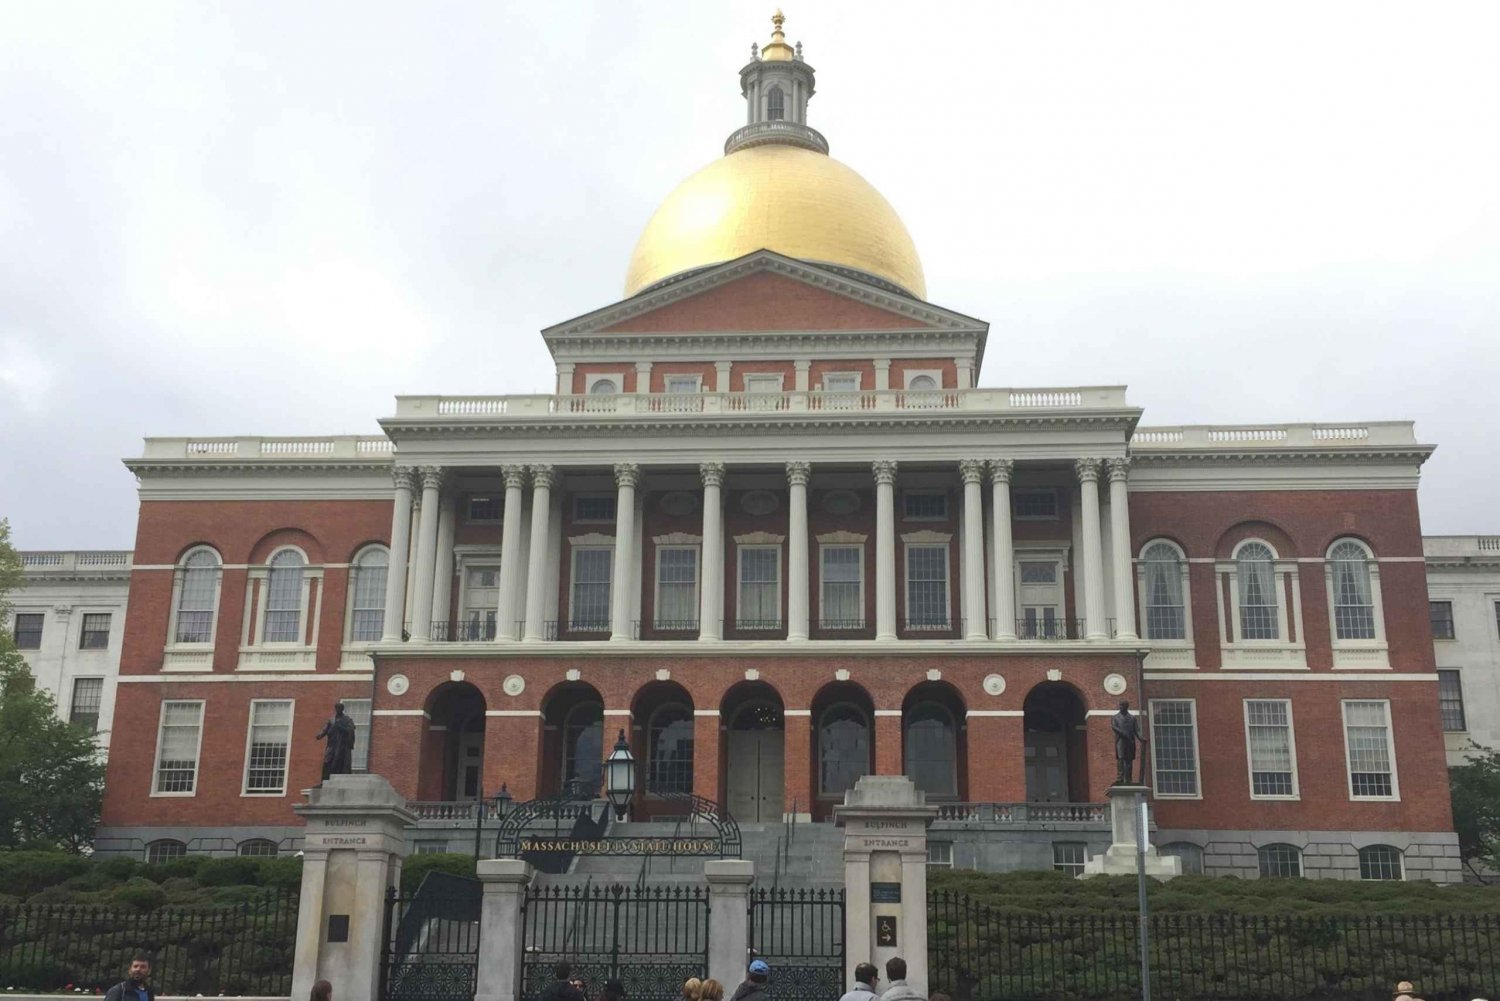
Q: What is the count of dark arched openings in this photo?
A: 7